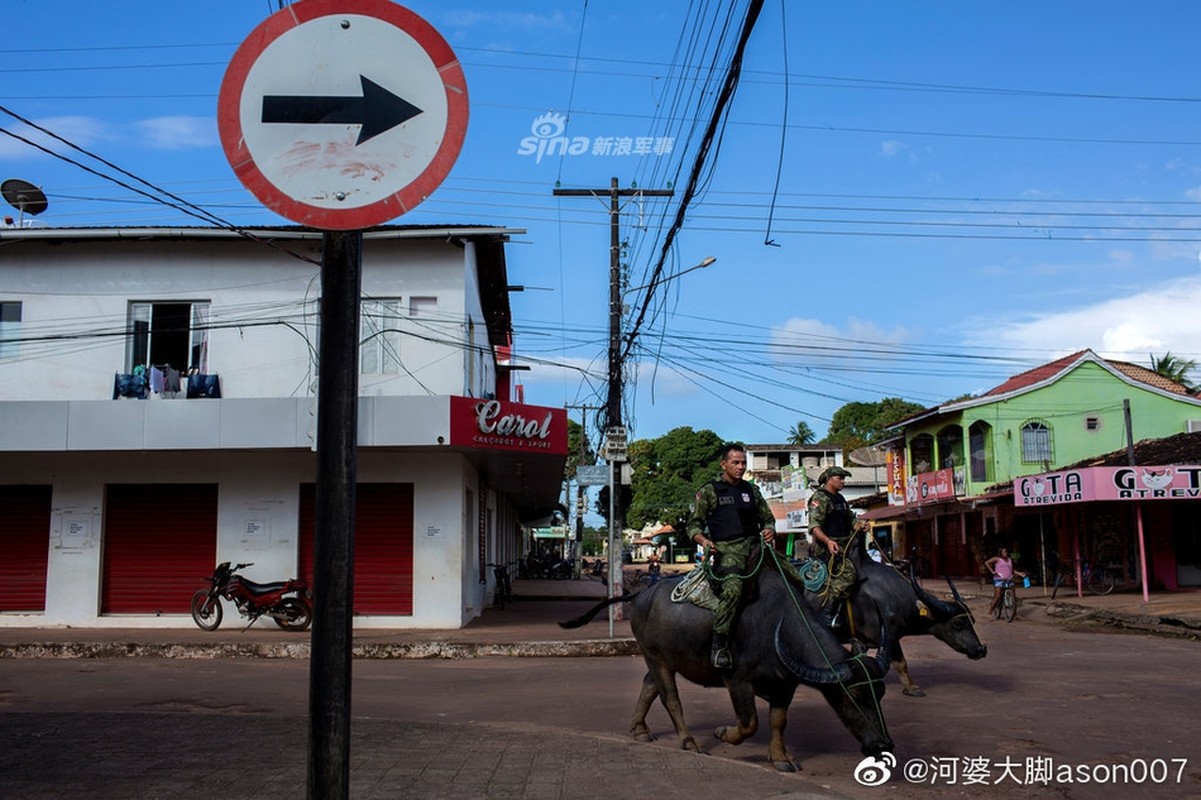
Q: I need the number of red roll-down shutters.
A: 3